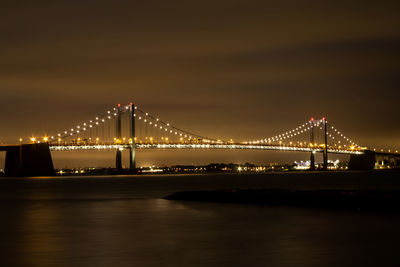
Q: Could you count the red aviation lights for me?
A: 4